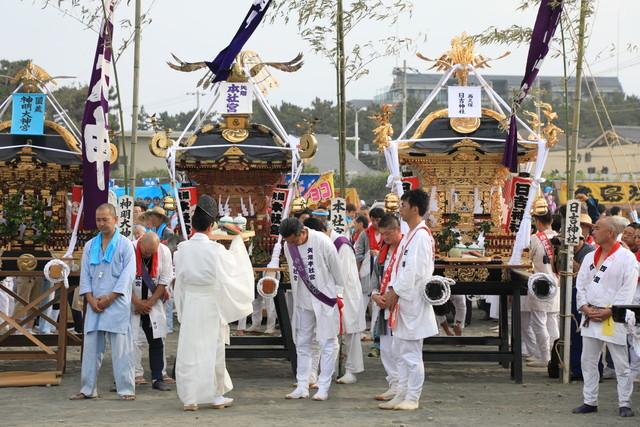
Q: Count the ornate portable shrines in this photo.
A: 3